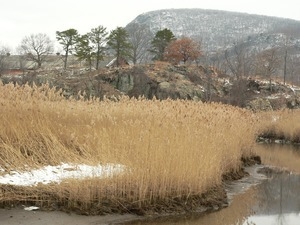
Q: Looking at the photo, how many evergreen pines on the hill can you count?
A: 5